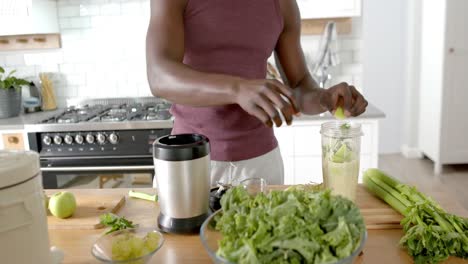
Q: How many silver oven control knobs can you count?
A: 7